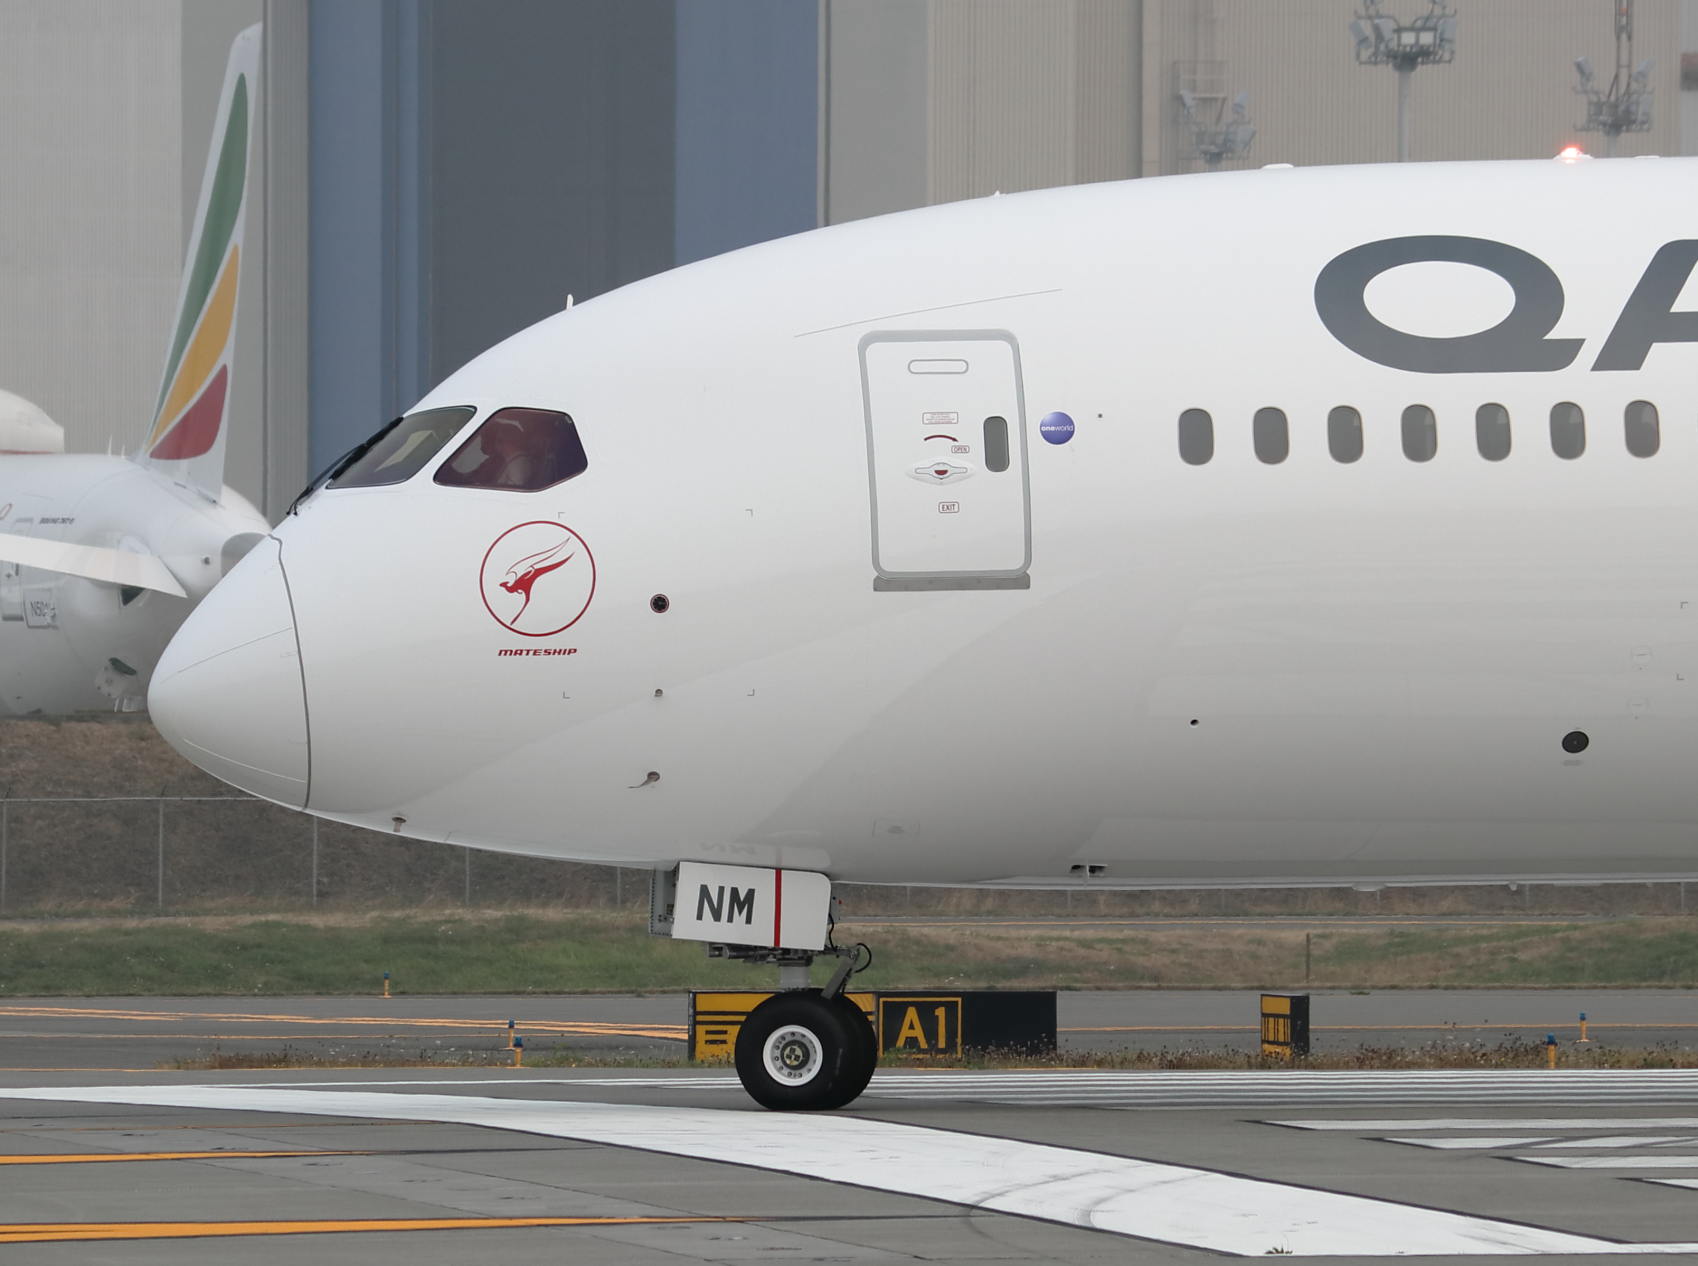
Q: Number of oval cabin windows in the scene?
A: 7